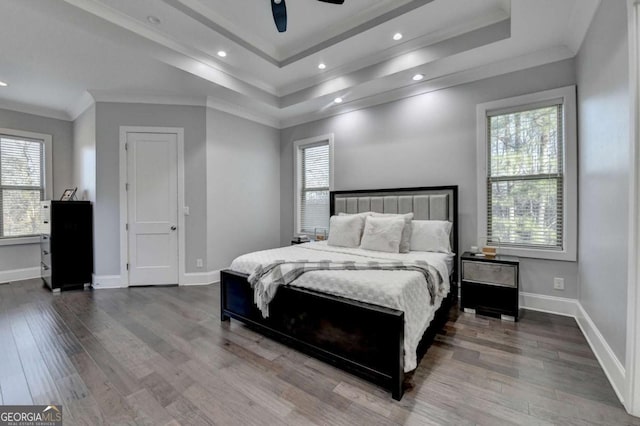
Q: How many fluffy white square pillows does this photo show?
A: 2